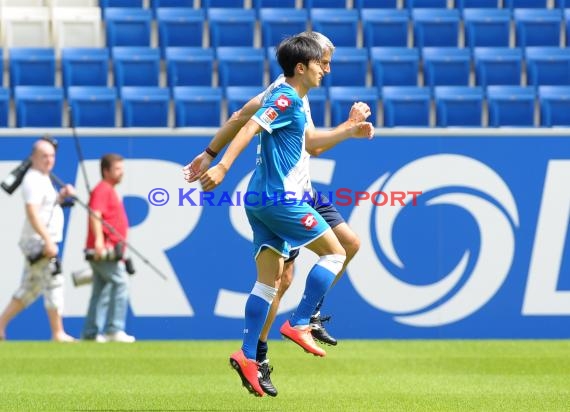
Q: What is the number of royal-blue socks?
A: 2